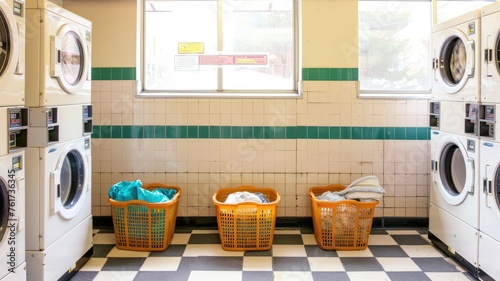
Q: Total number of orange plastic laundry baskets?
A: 3